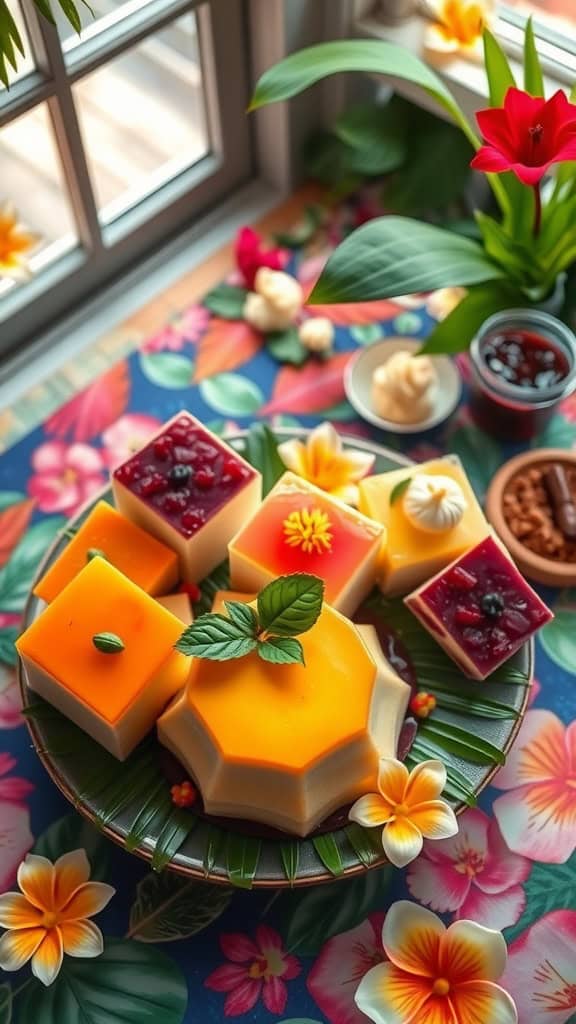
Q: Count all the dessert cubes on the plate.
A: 6